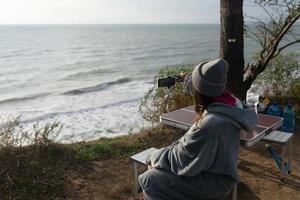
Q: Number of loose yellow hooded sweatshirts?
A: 0